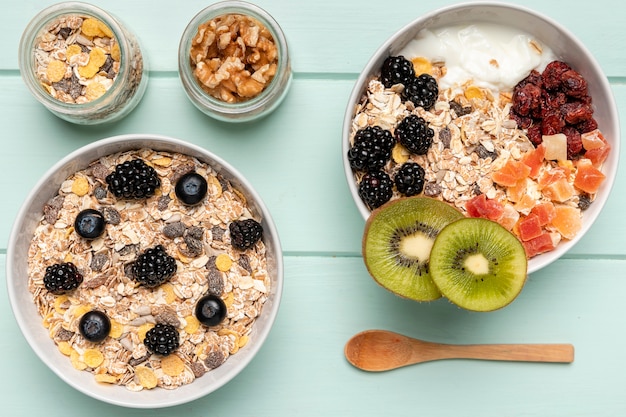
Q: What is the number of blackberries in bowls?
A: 11